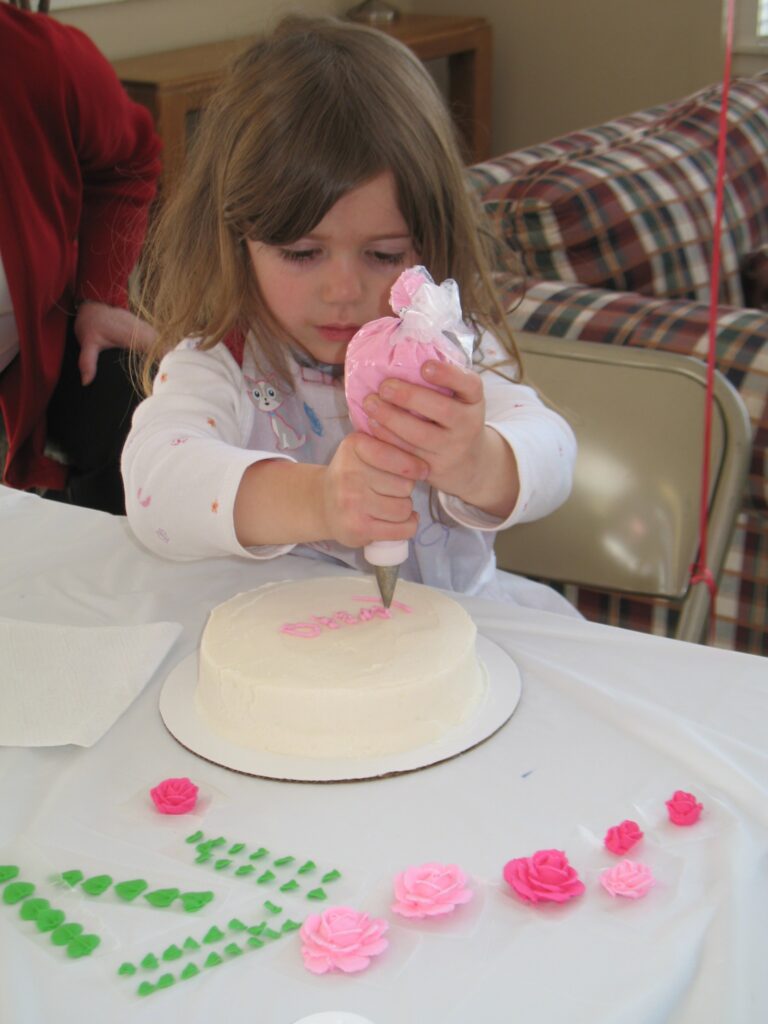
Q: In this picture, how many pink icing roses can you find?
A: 7